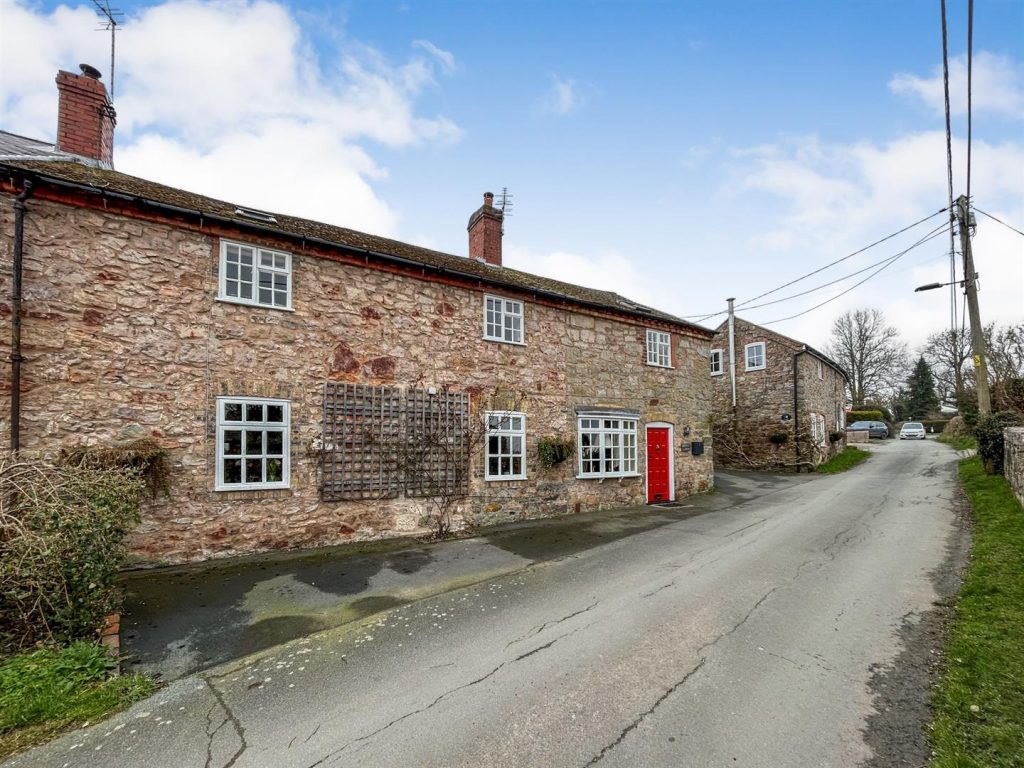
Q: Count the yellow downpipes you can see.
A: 0